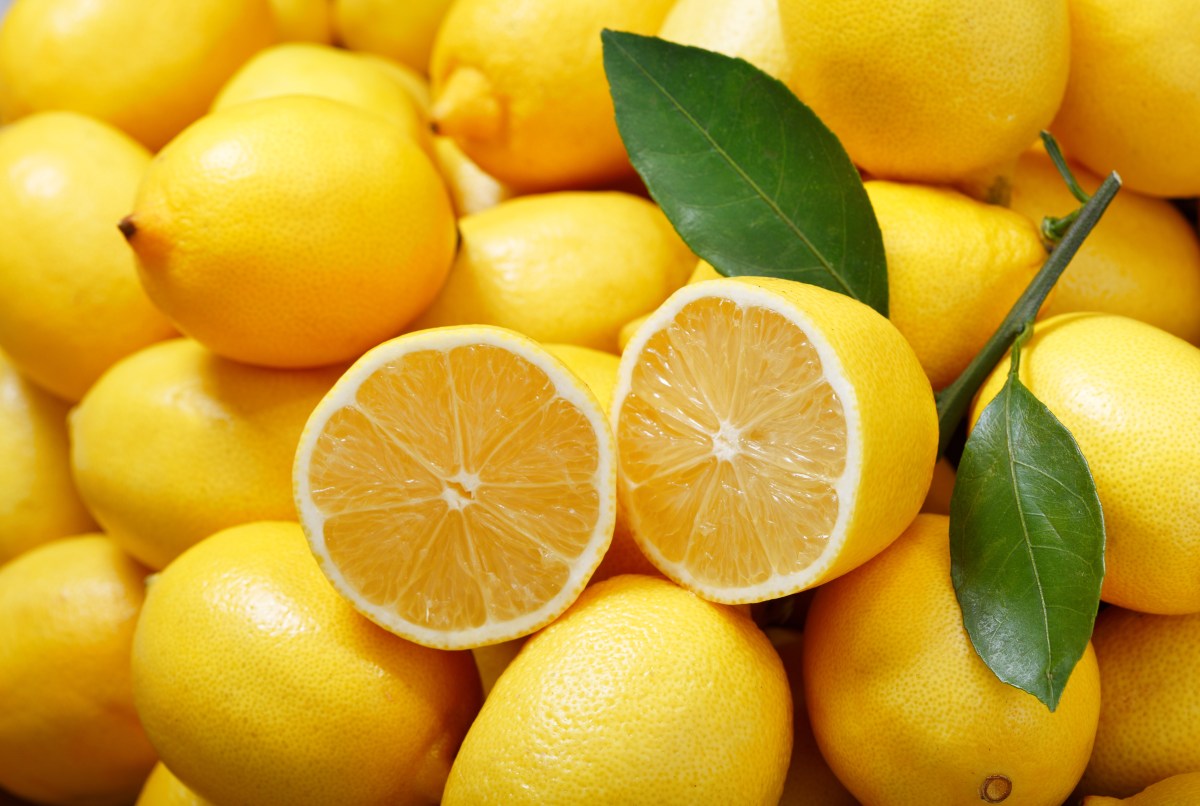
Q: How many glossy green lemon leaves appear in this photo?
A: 2